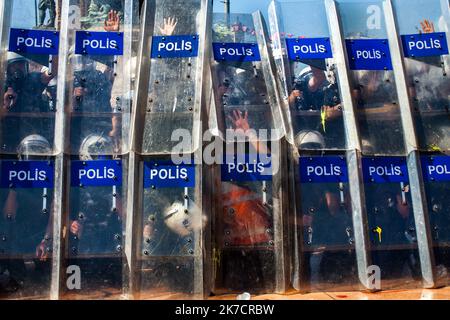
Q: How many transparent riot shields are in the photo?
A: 14